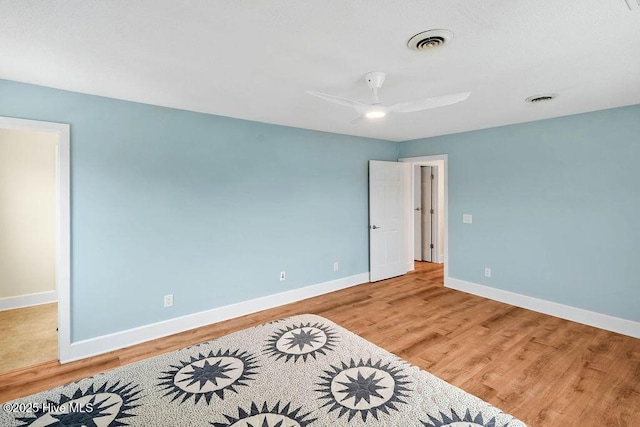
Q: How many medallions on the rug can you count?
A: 6